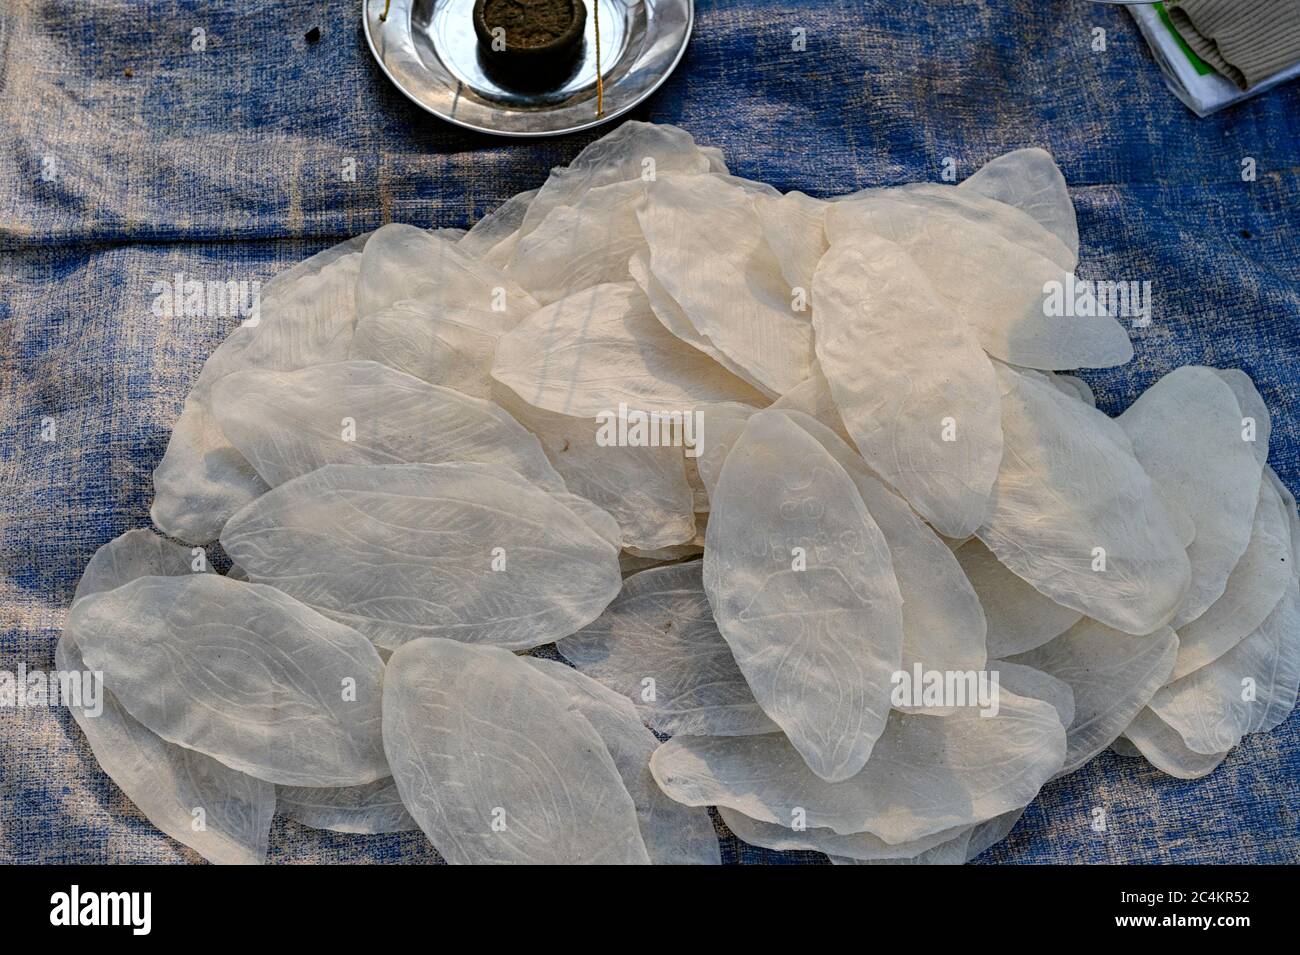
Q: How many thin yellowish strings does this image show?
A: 2